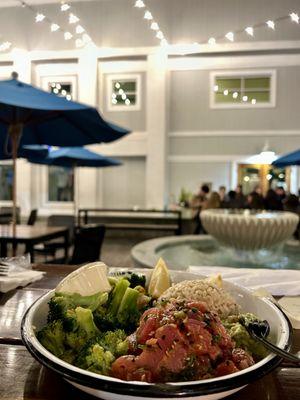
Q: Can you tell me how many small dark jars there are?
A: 0